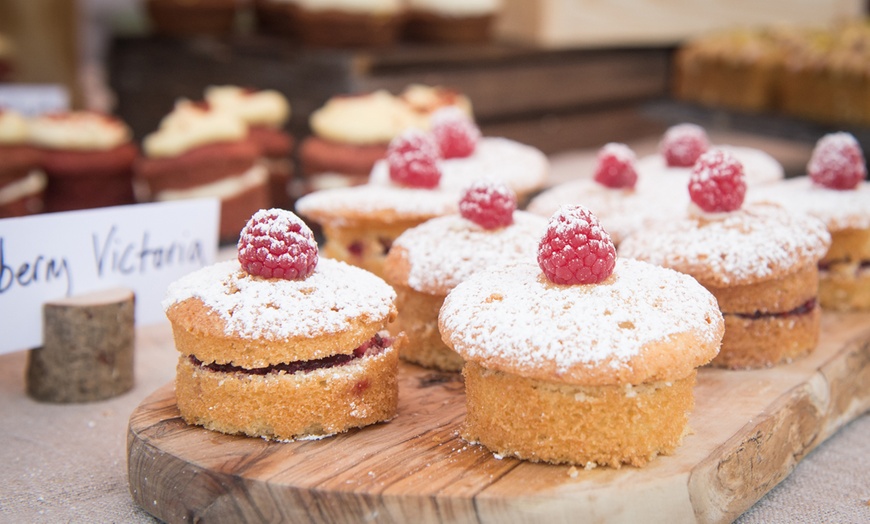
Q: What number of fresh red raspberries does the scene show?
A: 9